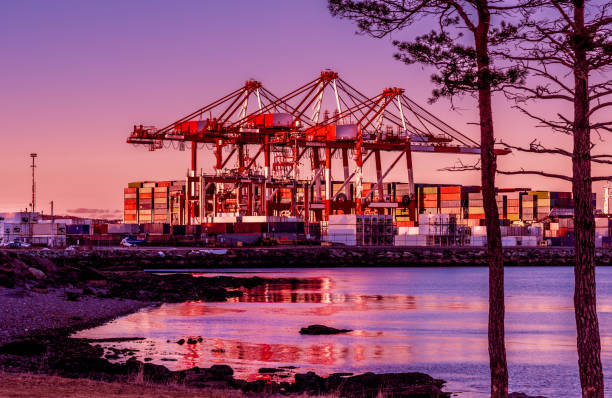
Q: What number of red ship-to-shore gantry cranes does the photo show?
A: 3